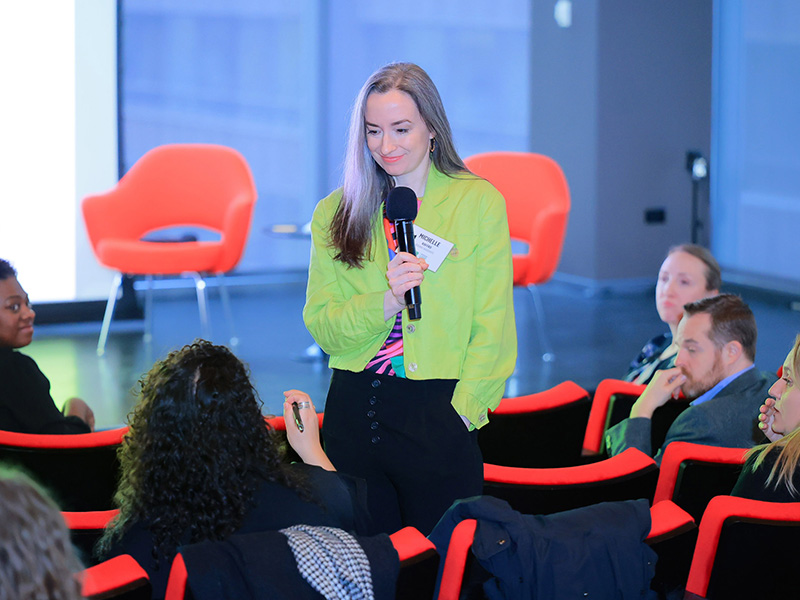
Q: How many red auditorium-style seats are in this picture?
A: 11